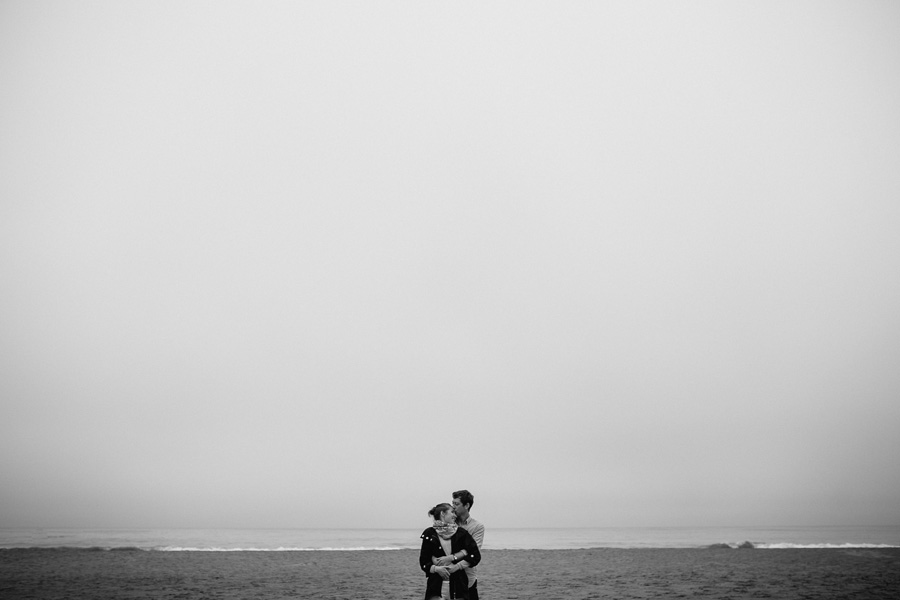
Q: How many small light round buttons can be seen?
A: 6